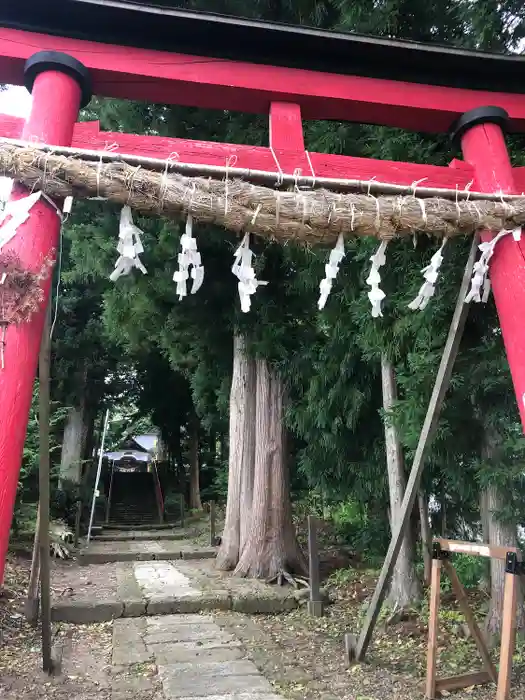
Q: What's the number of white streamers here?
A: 8